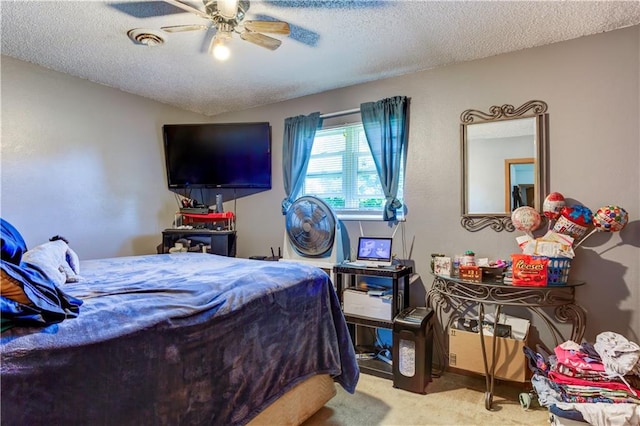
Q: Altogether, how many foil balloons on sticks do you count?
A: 4